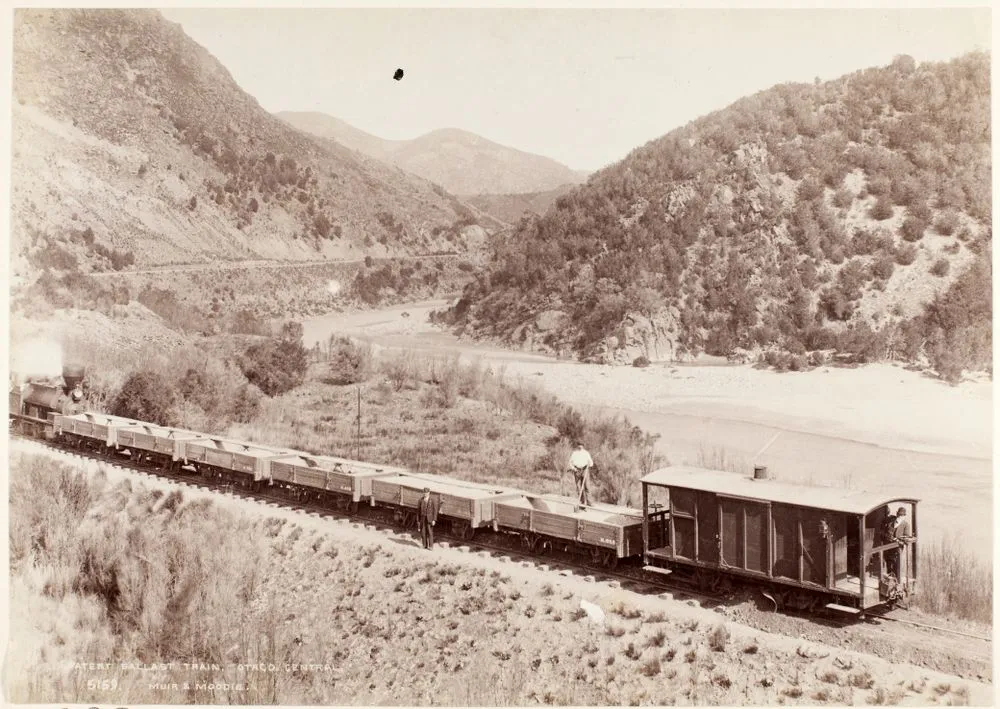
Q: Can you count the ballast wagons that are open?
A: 6